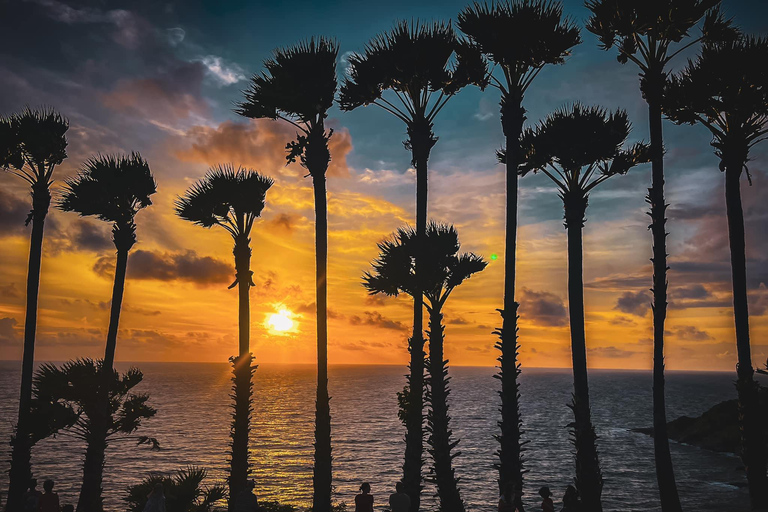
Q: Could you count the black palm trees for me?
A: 11